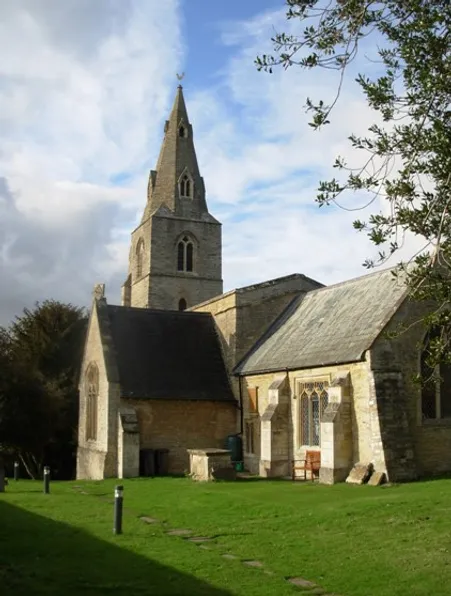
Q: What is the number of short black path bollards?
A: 3